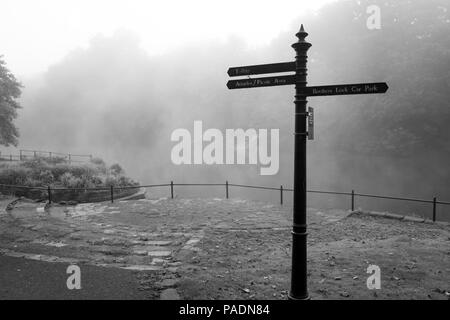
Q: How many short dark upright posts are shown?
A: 7